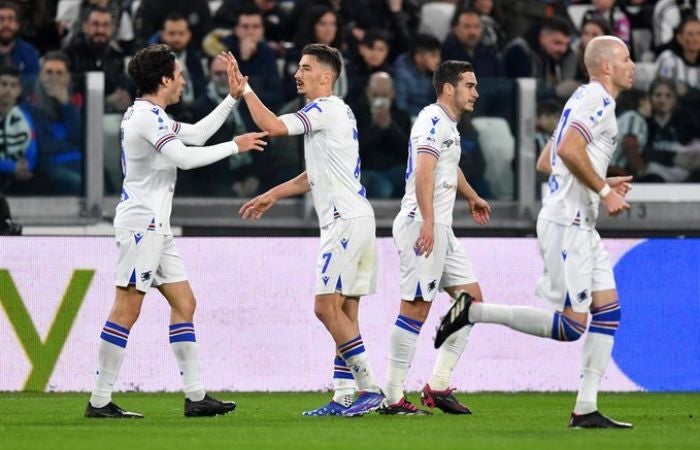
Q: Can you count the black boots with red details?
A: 2